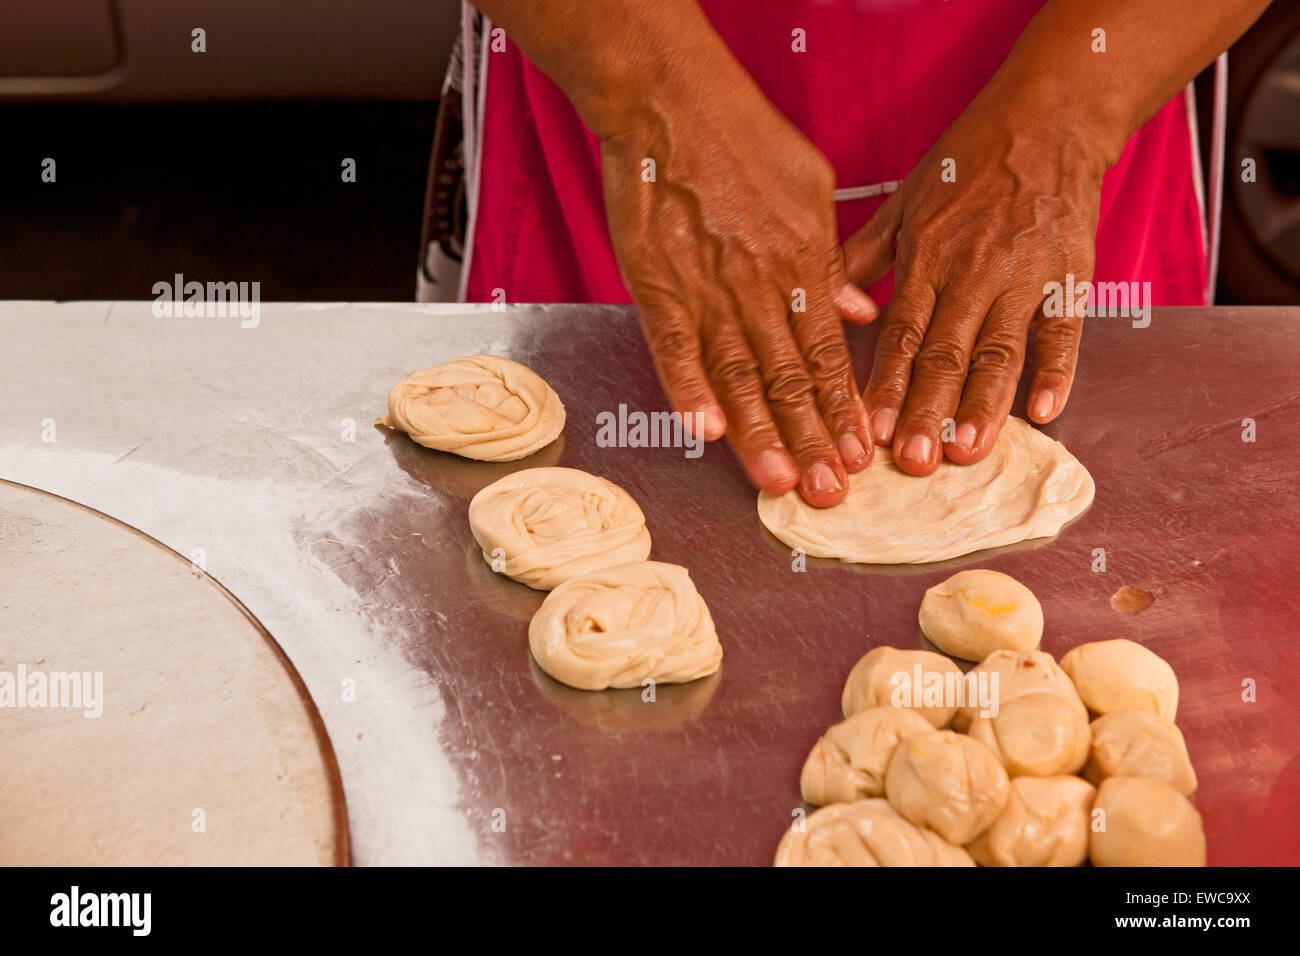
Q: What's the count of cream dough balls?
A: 11